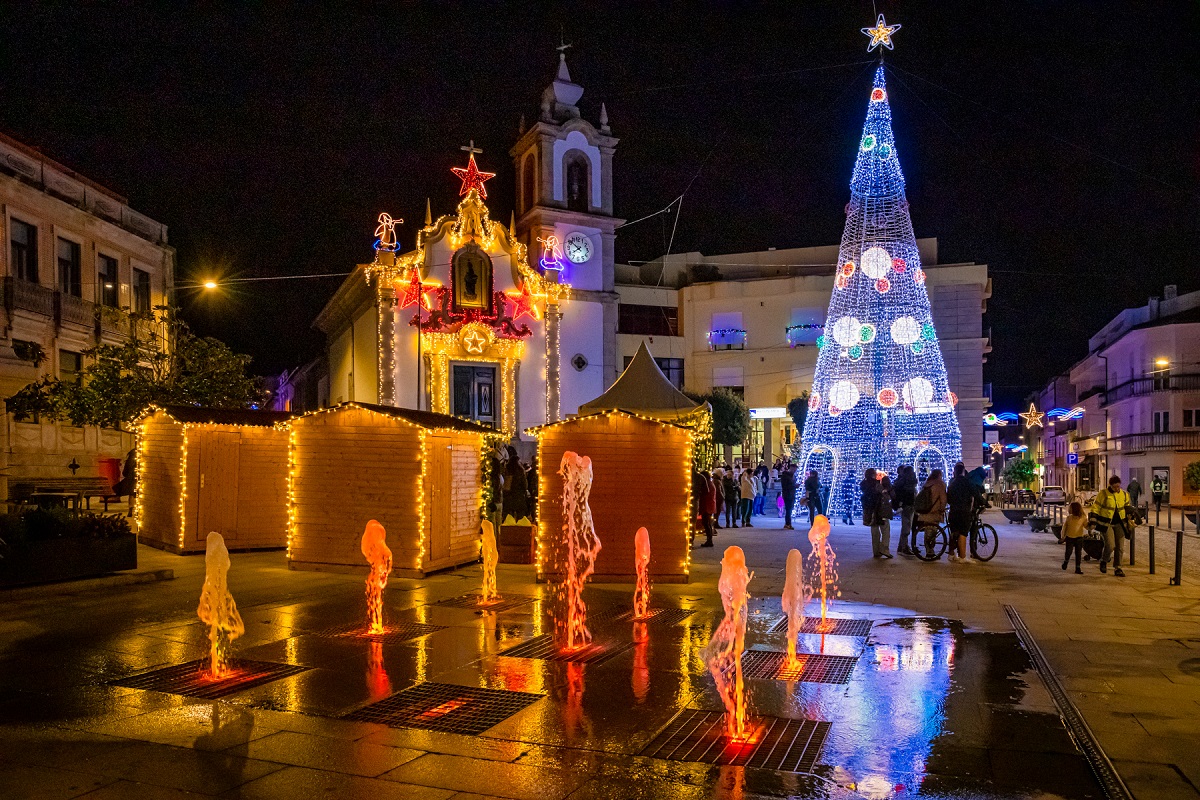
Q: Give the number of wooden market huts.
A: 3